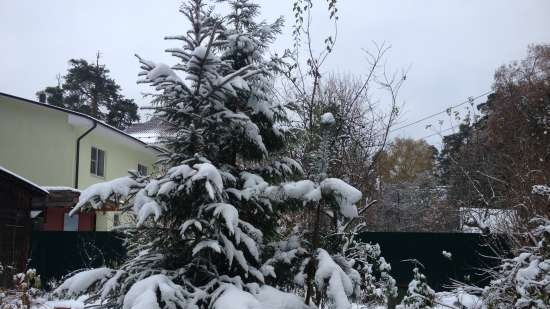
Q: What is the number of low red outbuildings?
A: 1